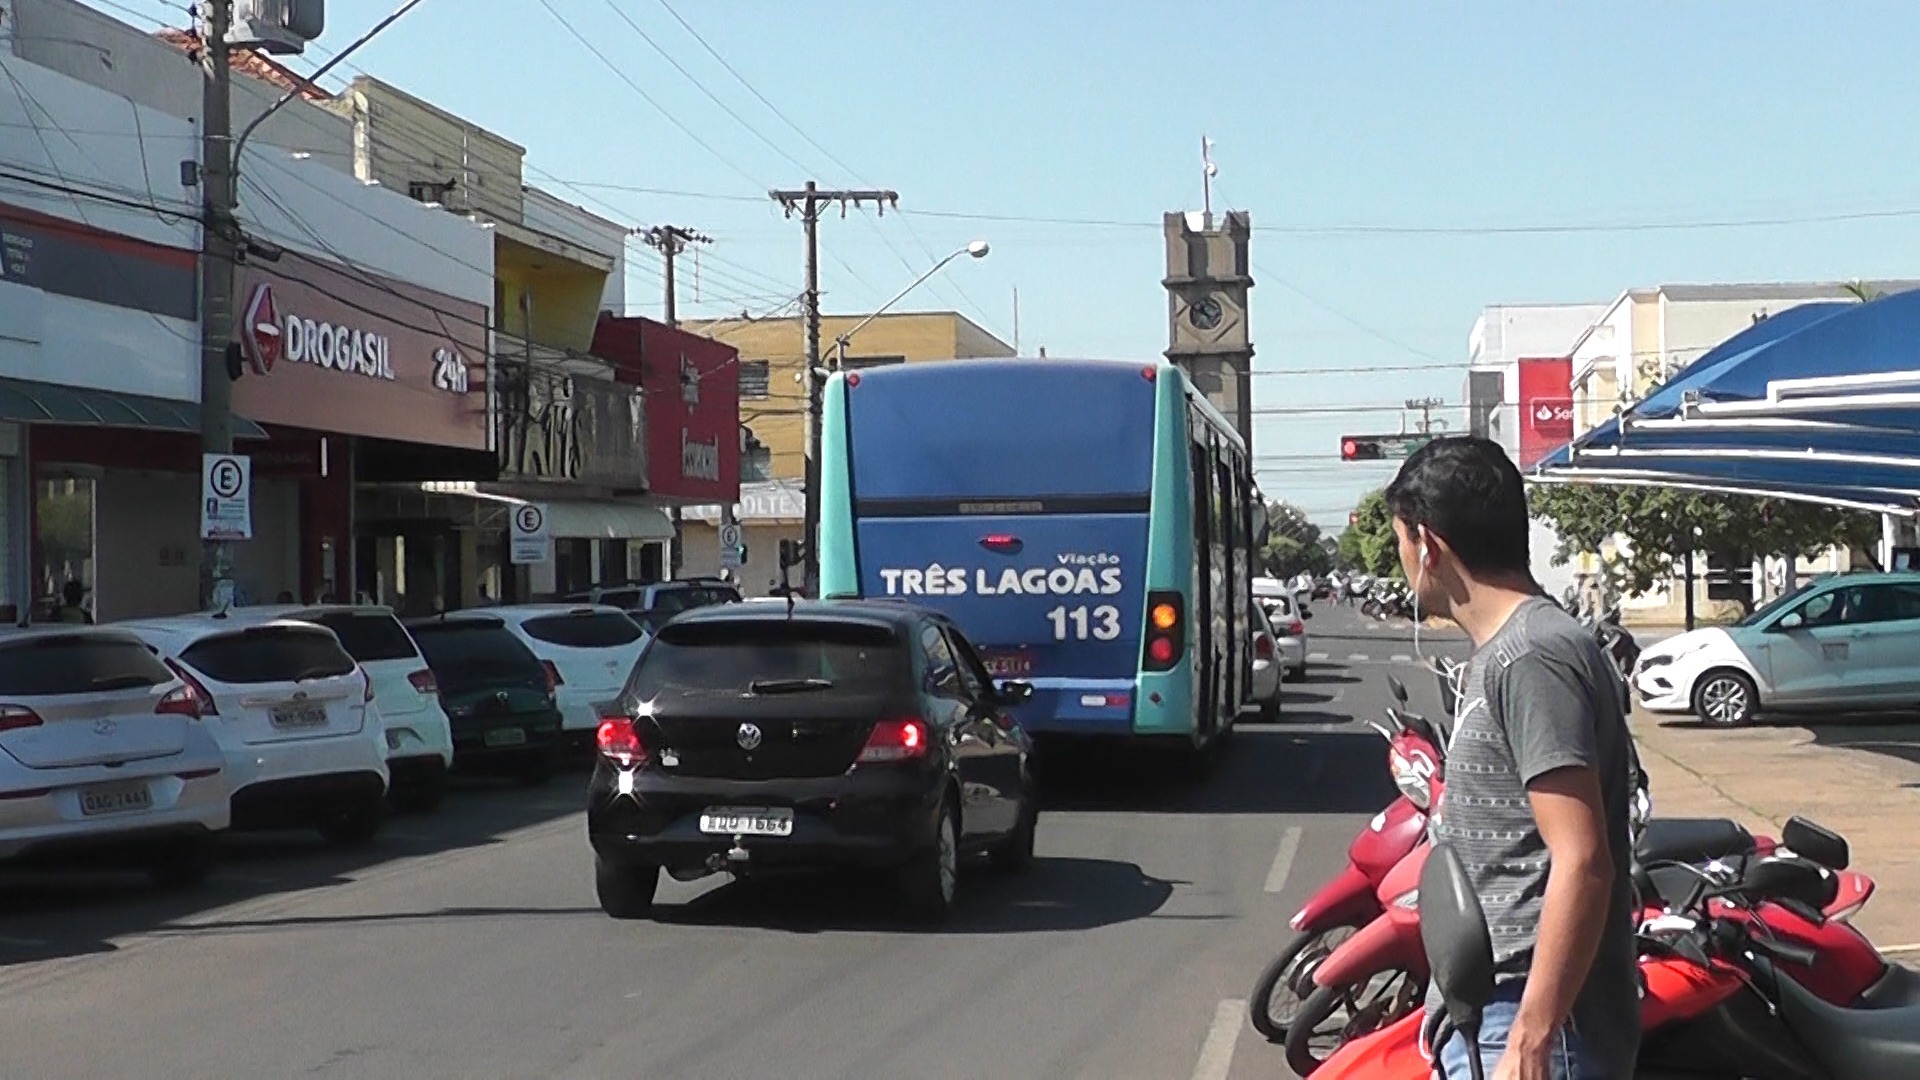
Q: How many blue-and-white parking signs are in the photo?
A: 3